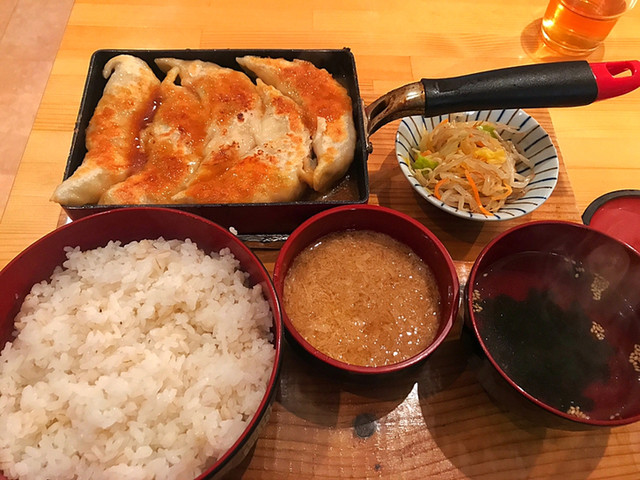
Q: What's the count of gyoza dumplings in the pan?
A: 5